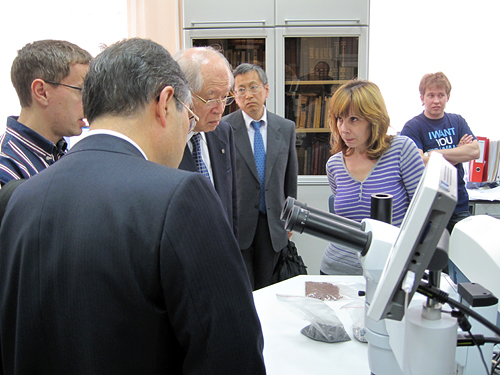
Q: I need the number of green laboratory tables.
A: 0